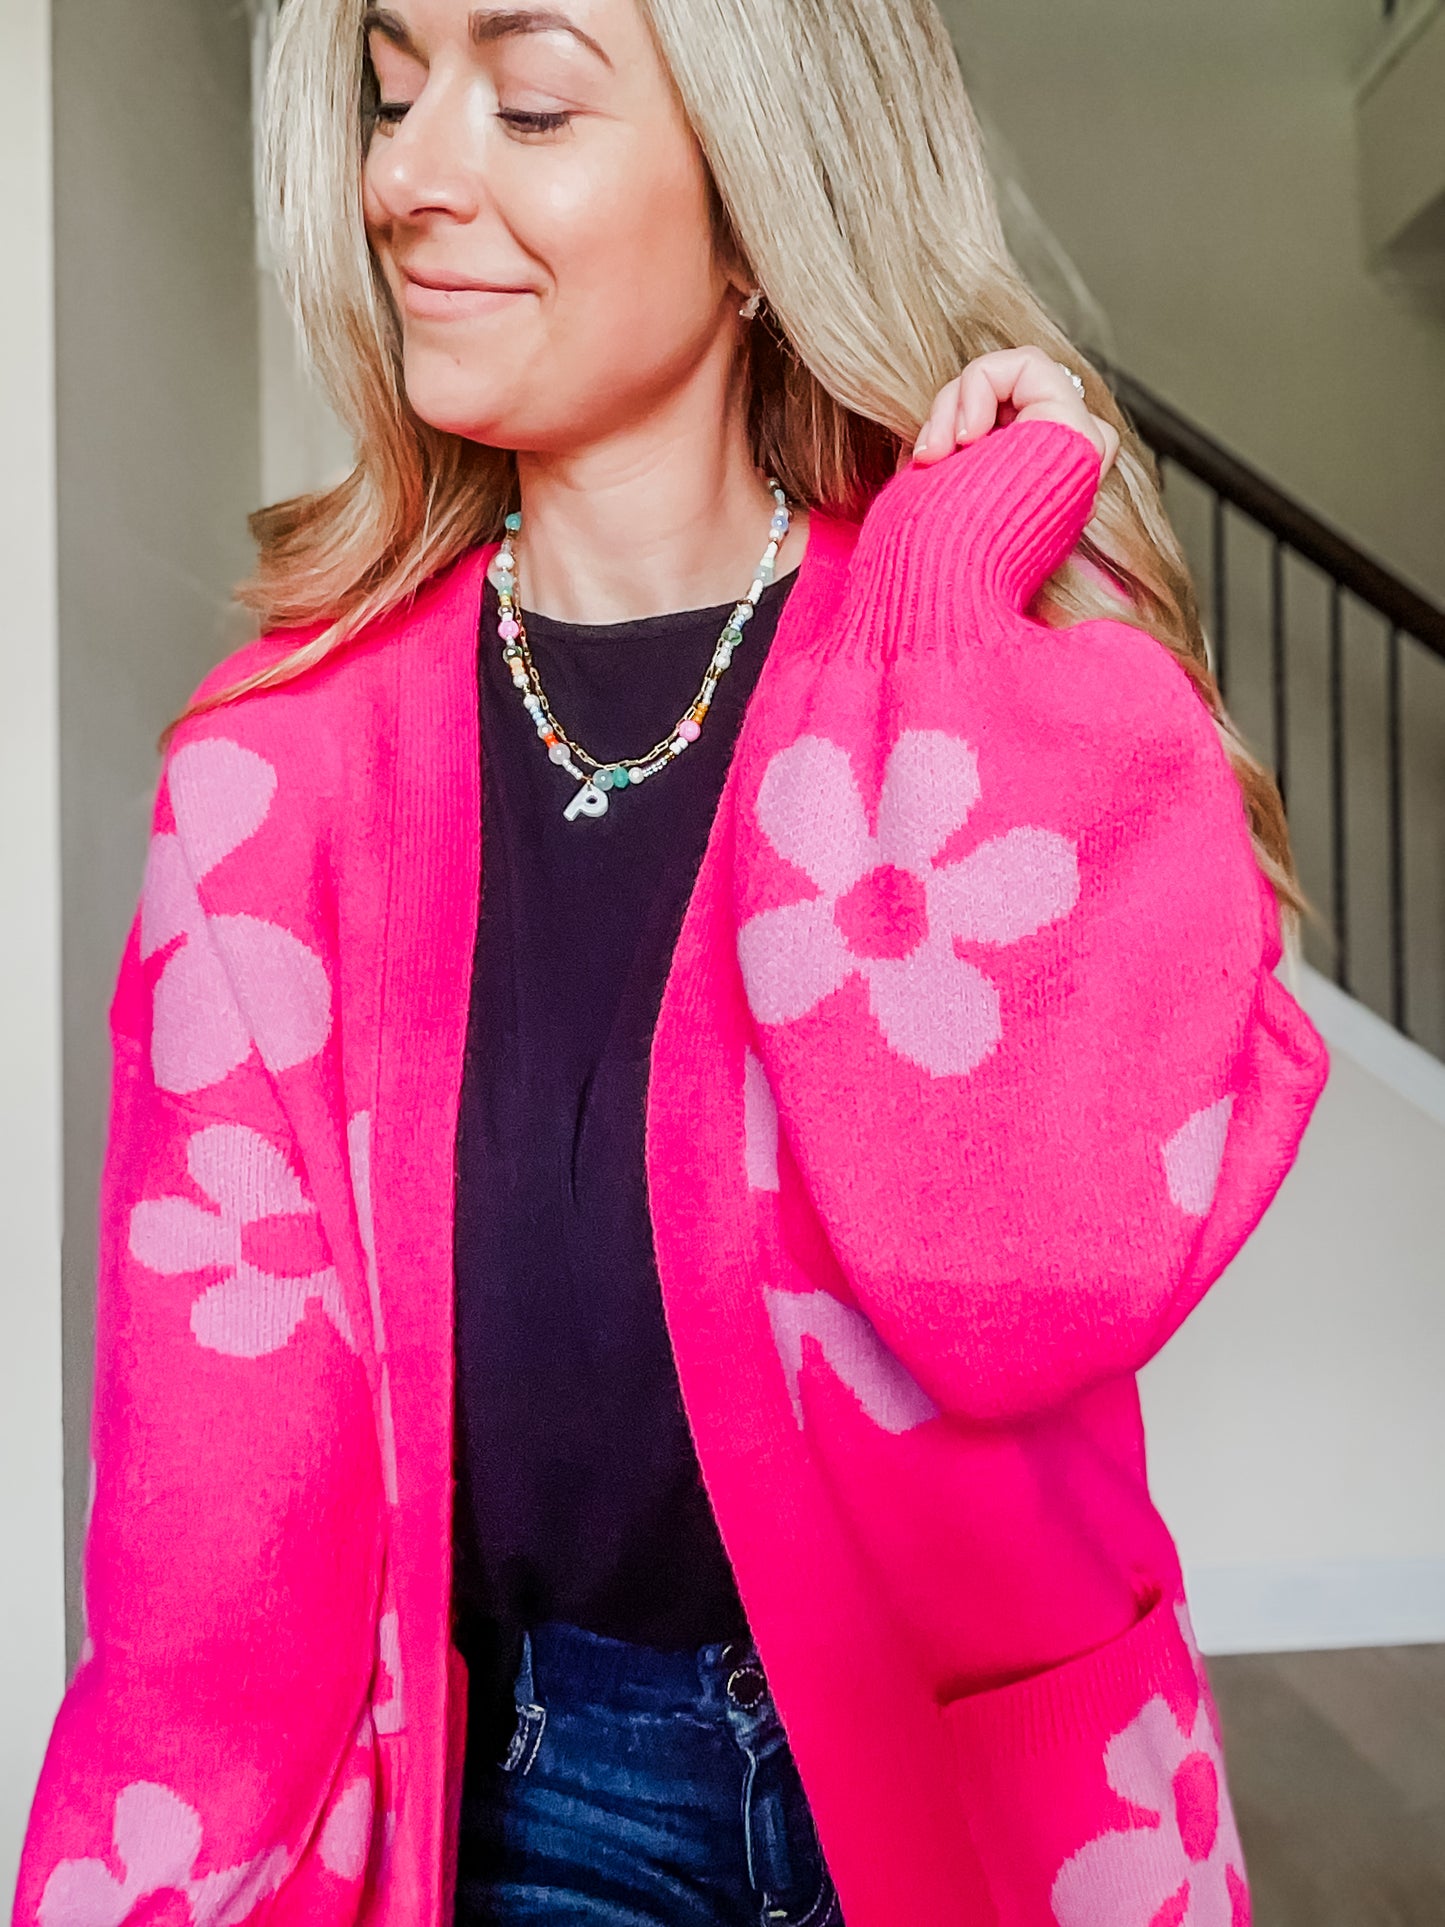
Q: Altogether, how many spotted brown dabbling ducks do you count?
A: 0